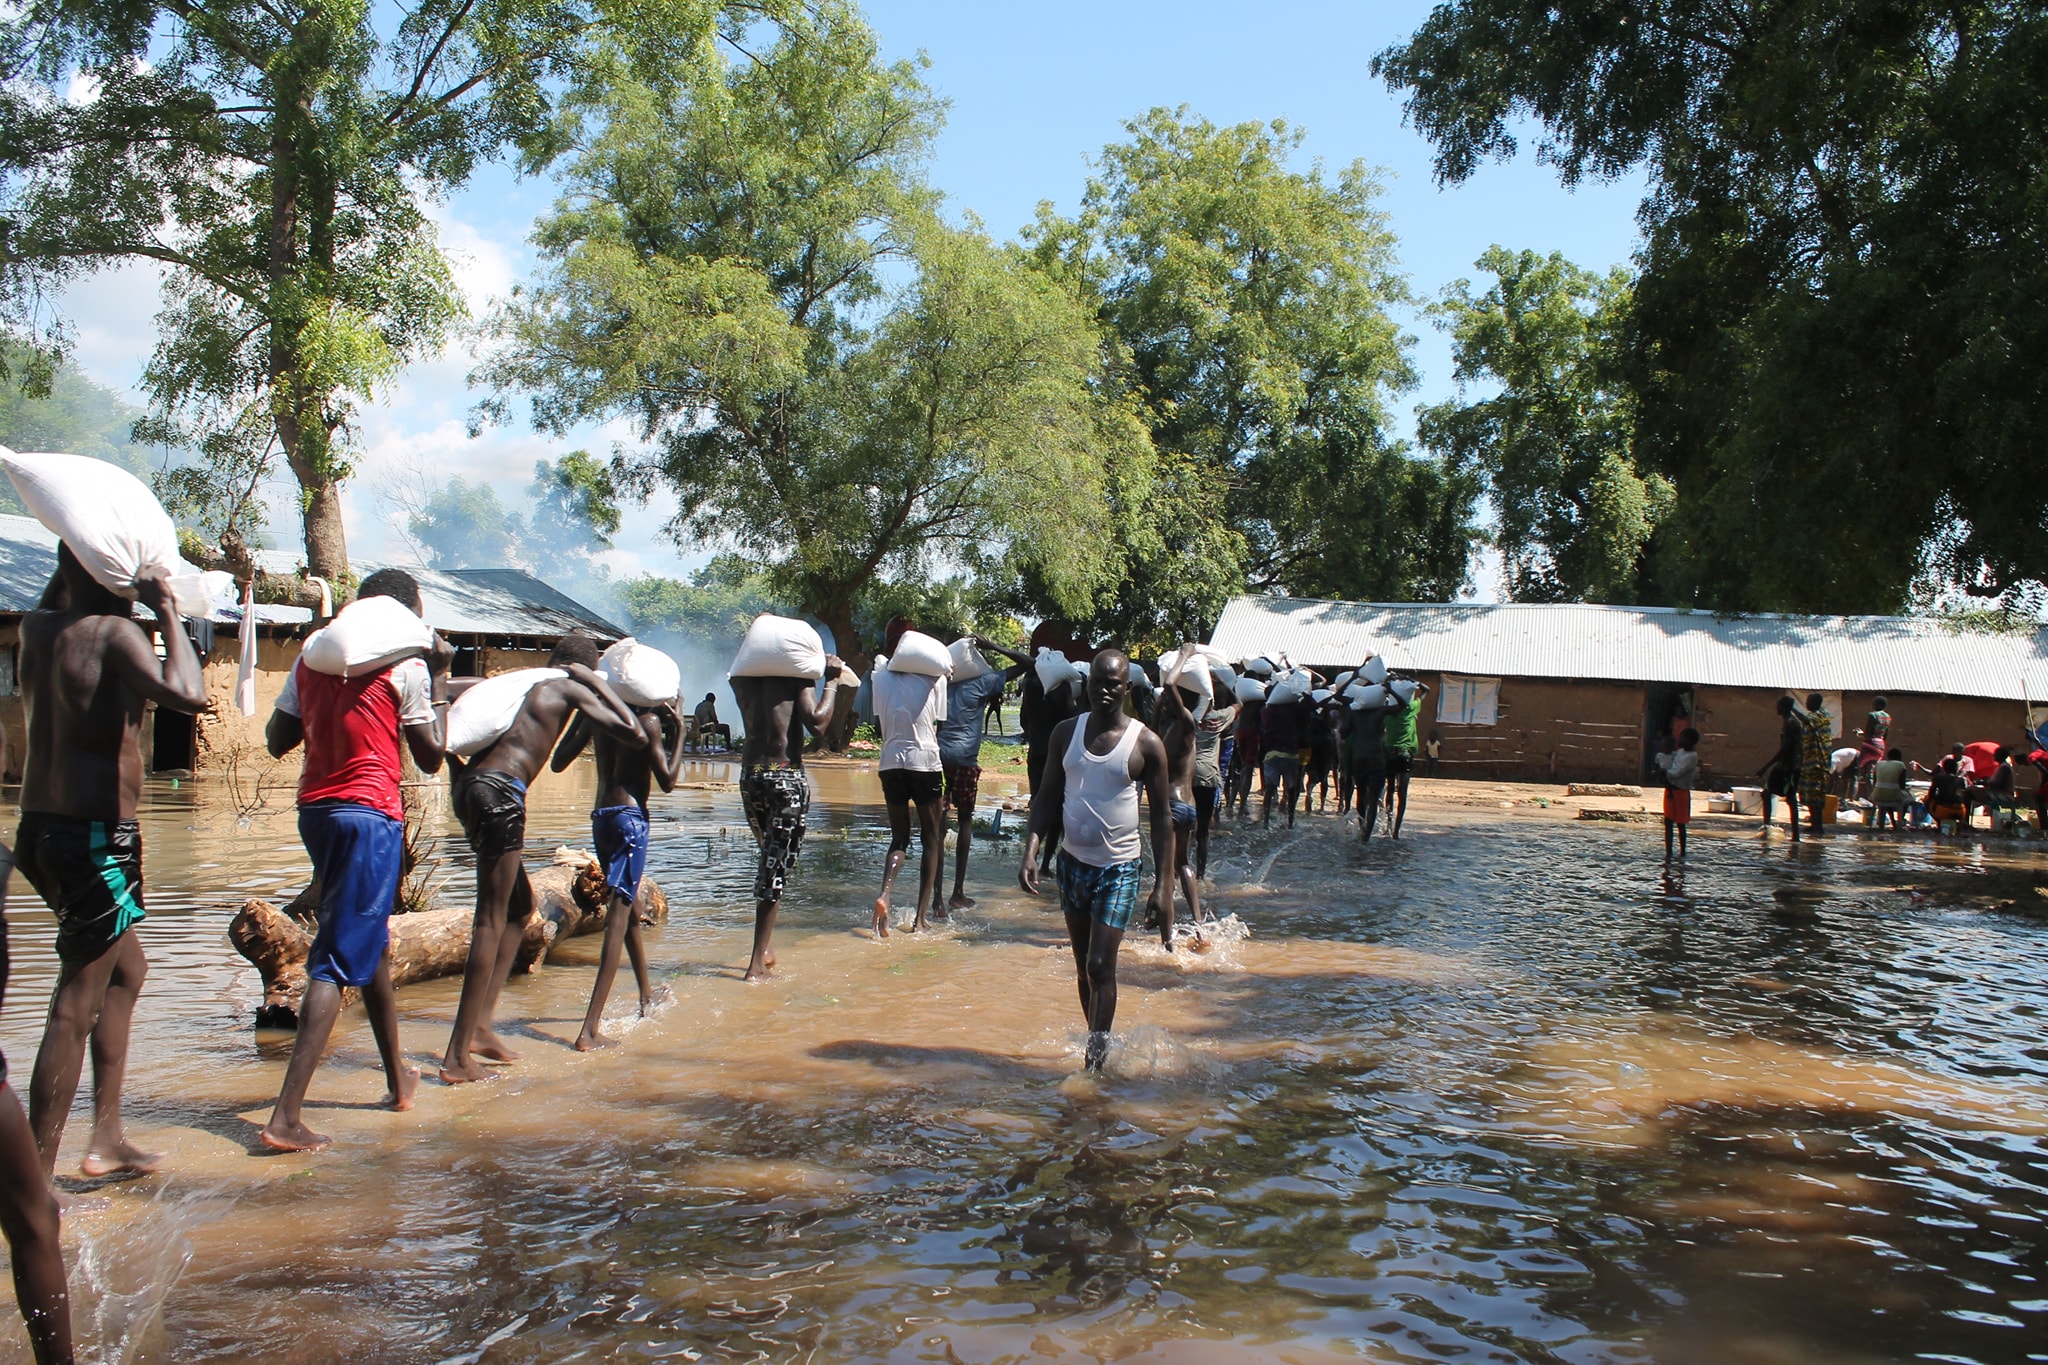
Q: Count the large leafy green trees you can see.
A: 5